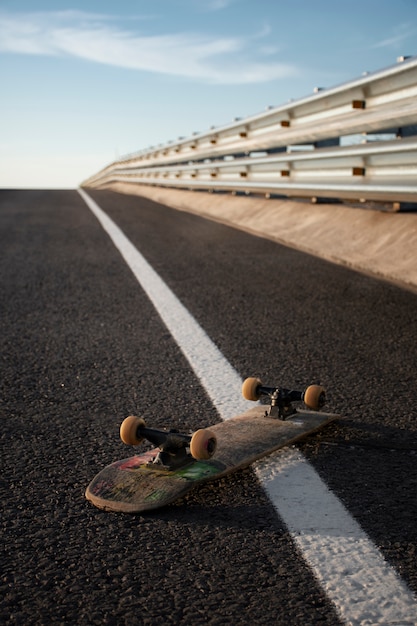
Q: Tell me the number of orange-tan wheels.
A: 4